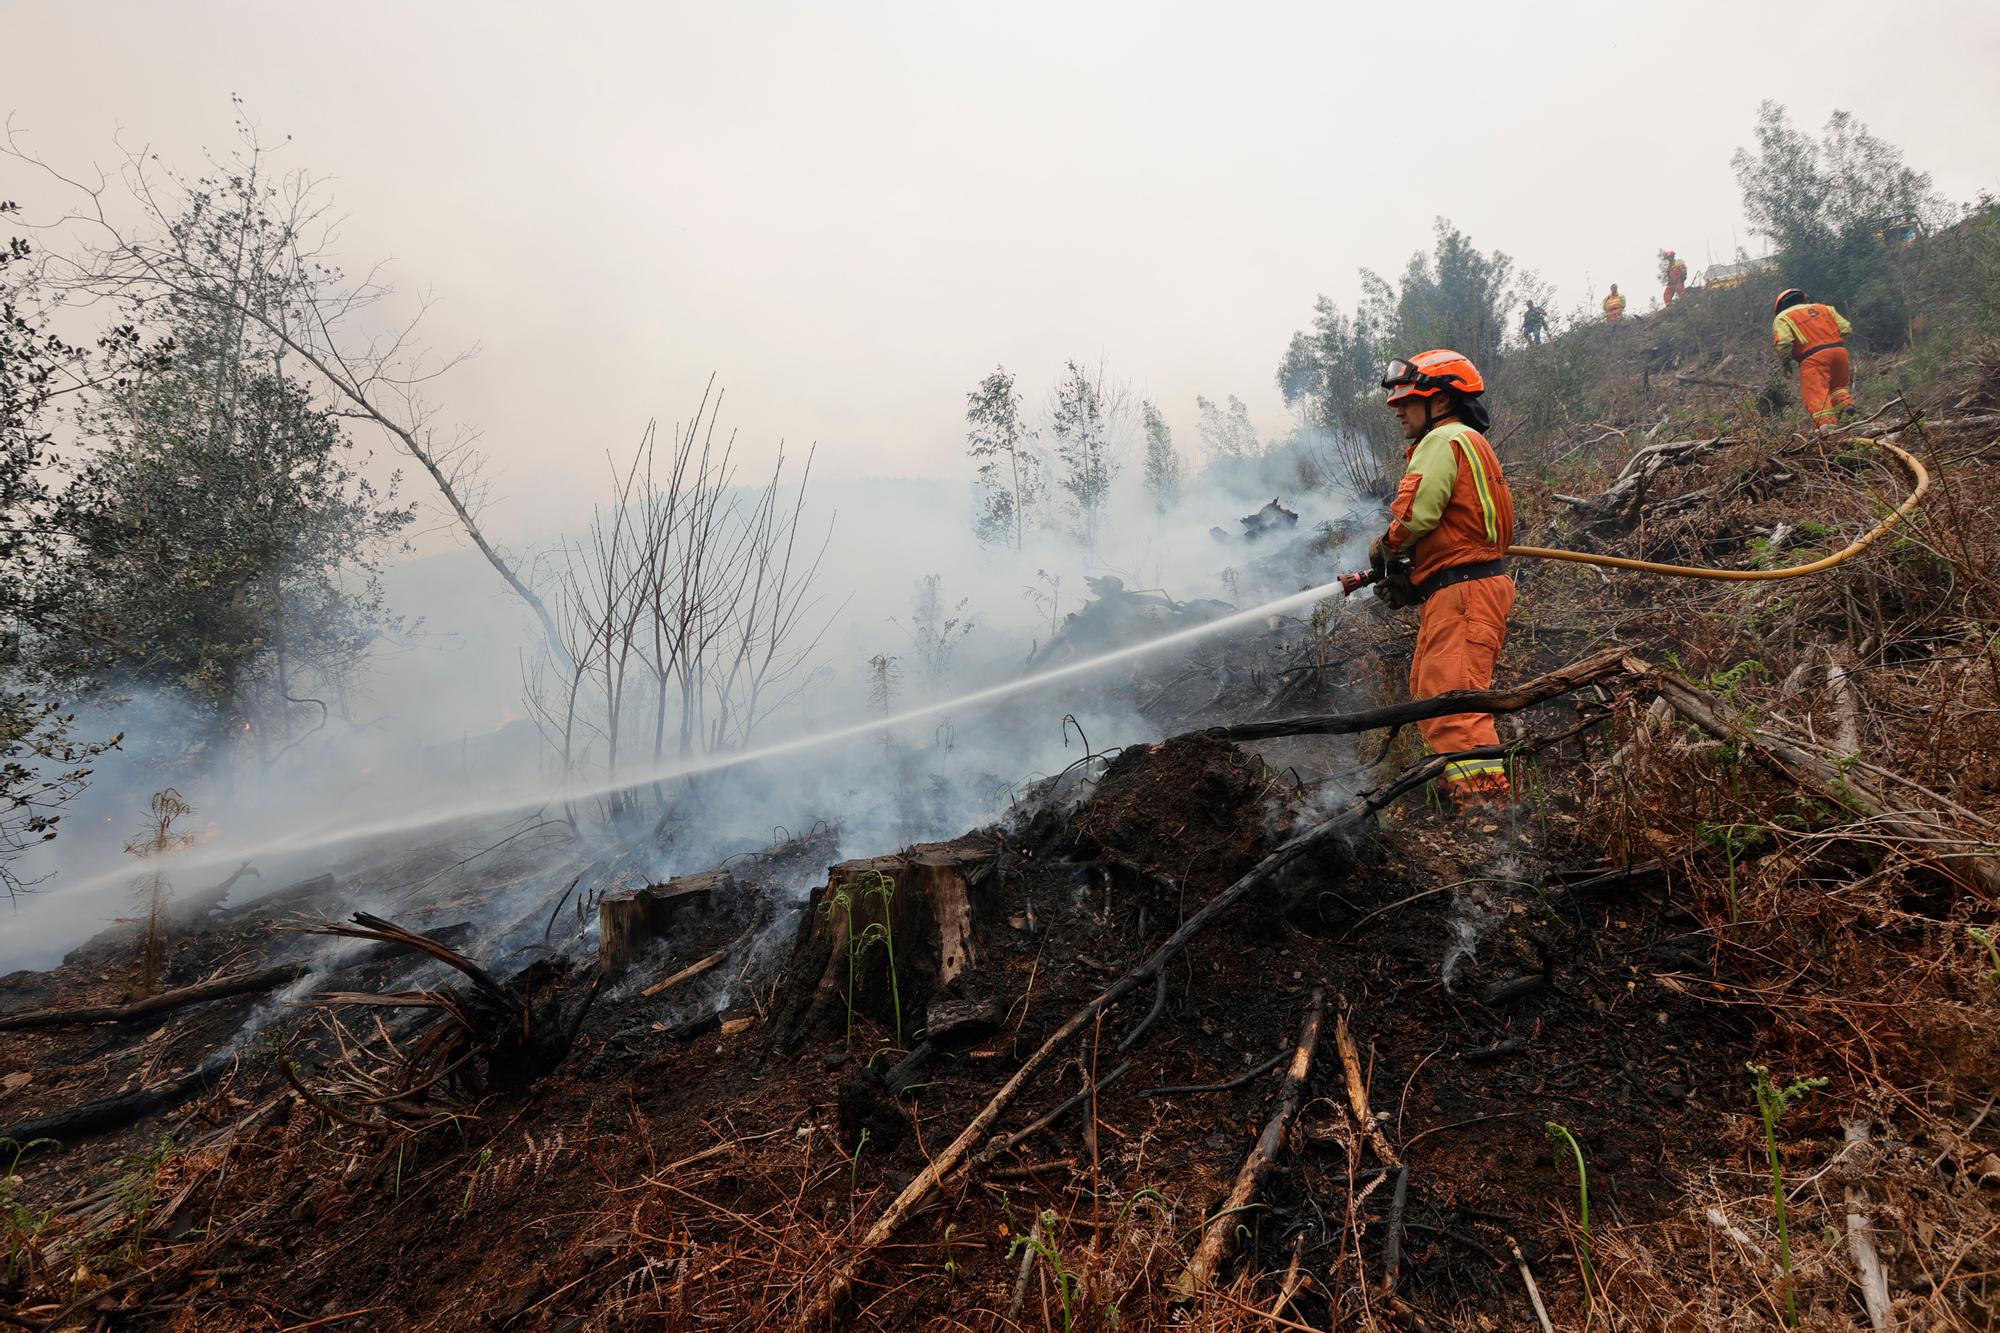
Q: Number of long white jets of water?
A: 1